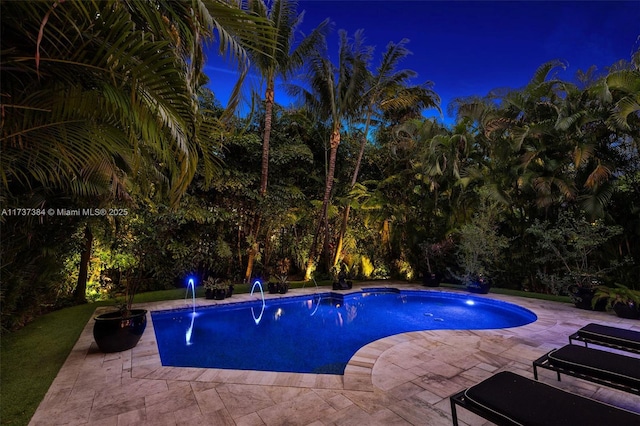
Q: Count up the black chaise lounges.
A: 3